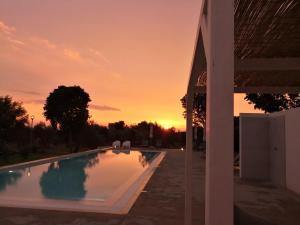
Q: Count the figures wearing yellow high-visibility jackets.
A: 0